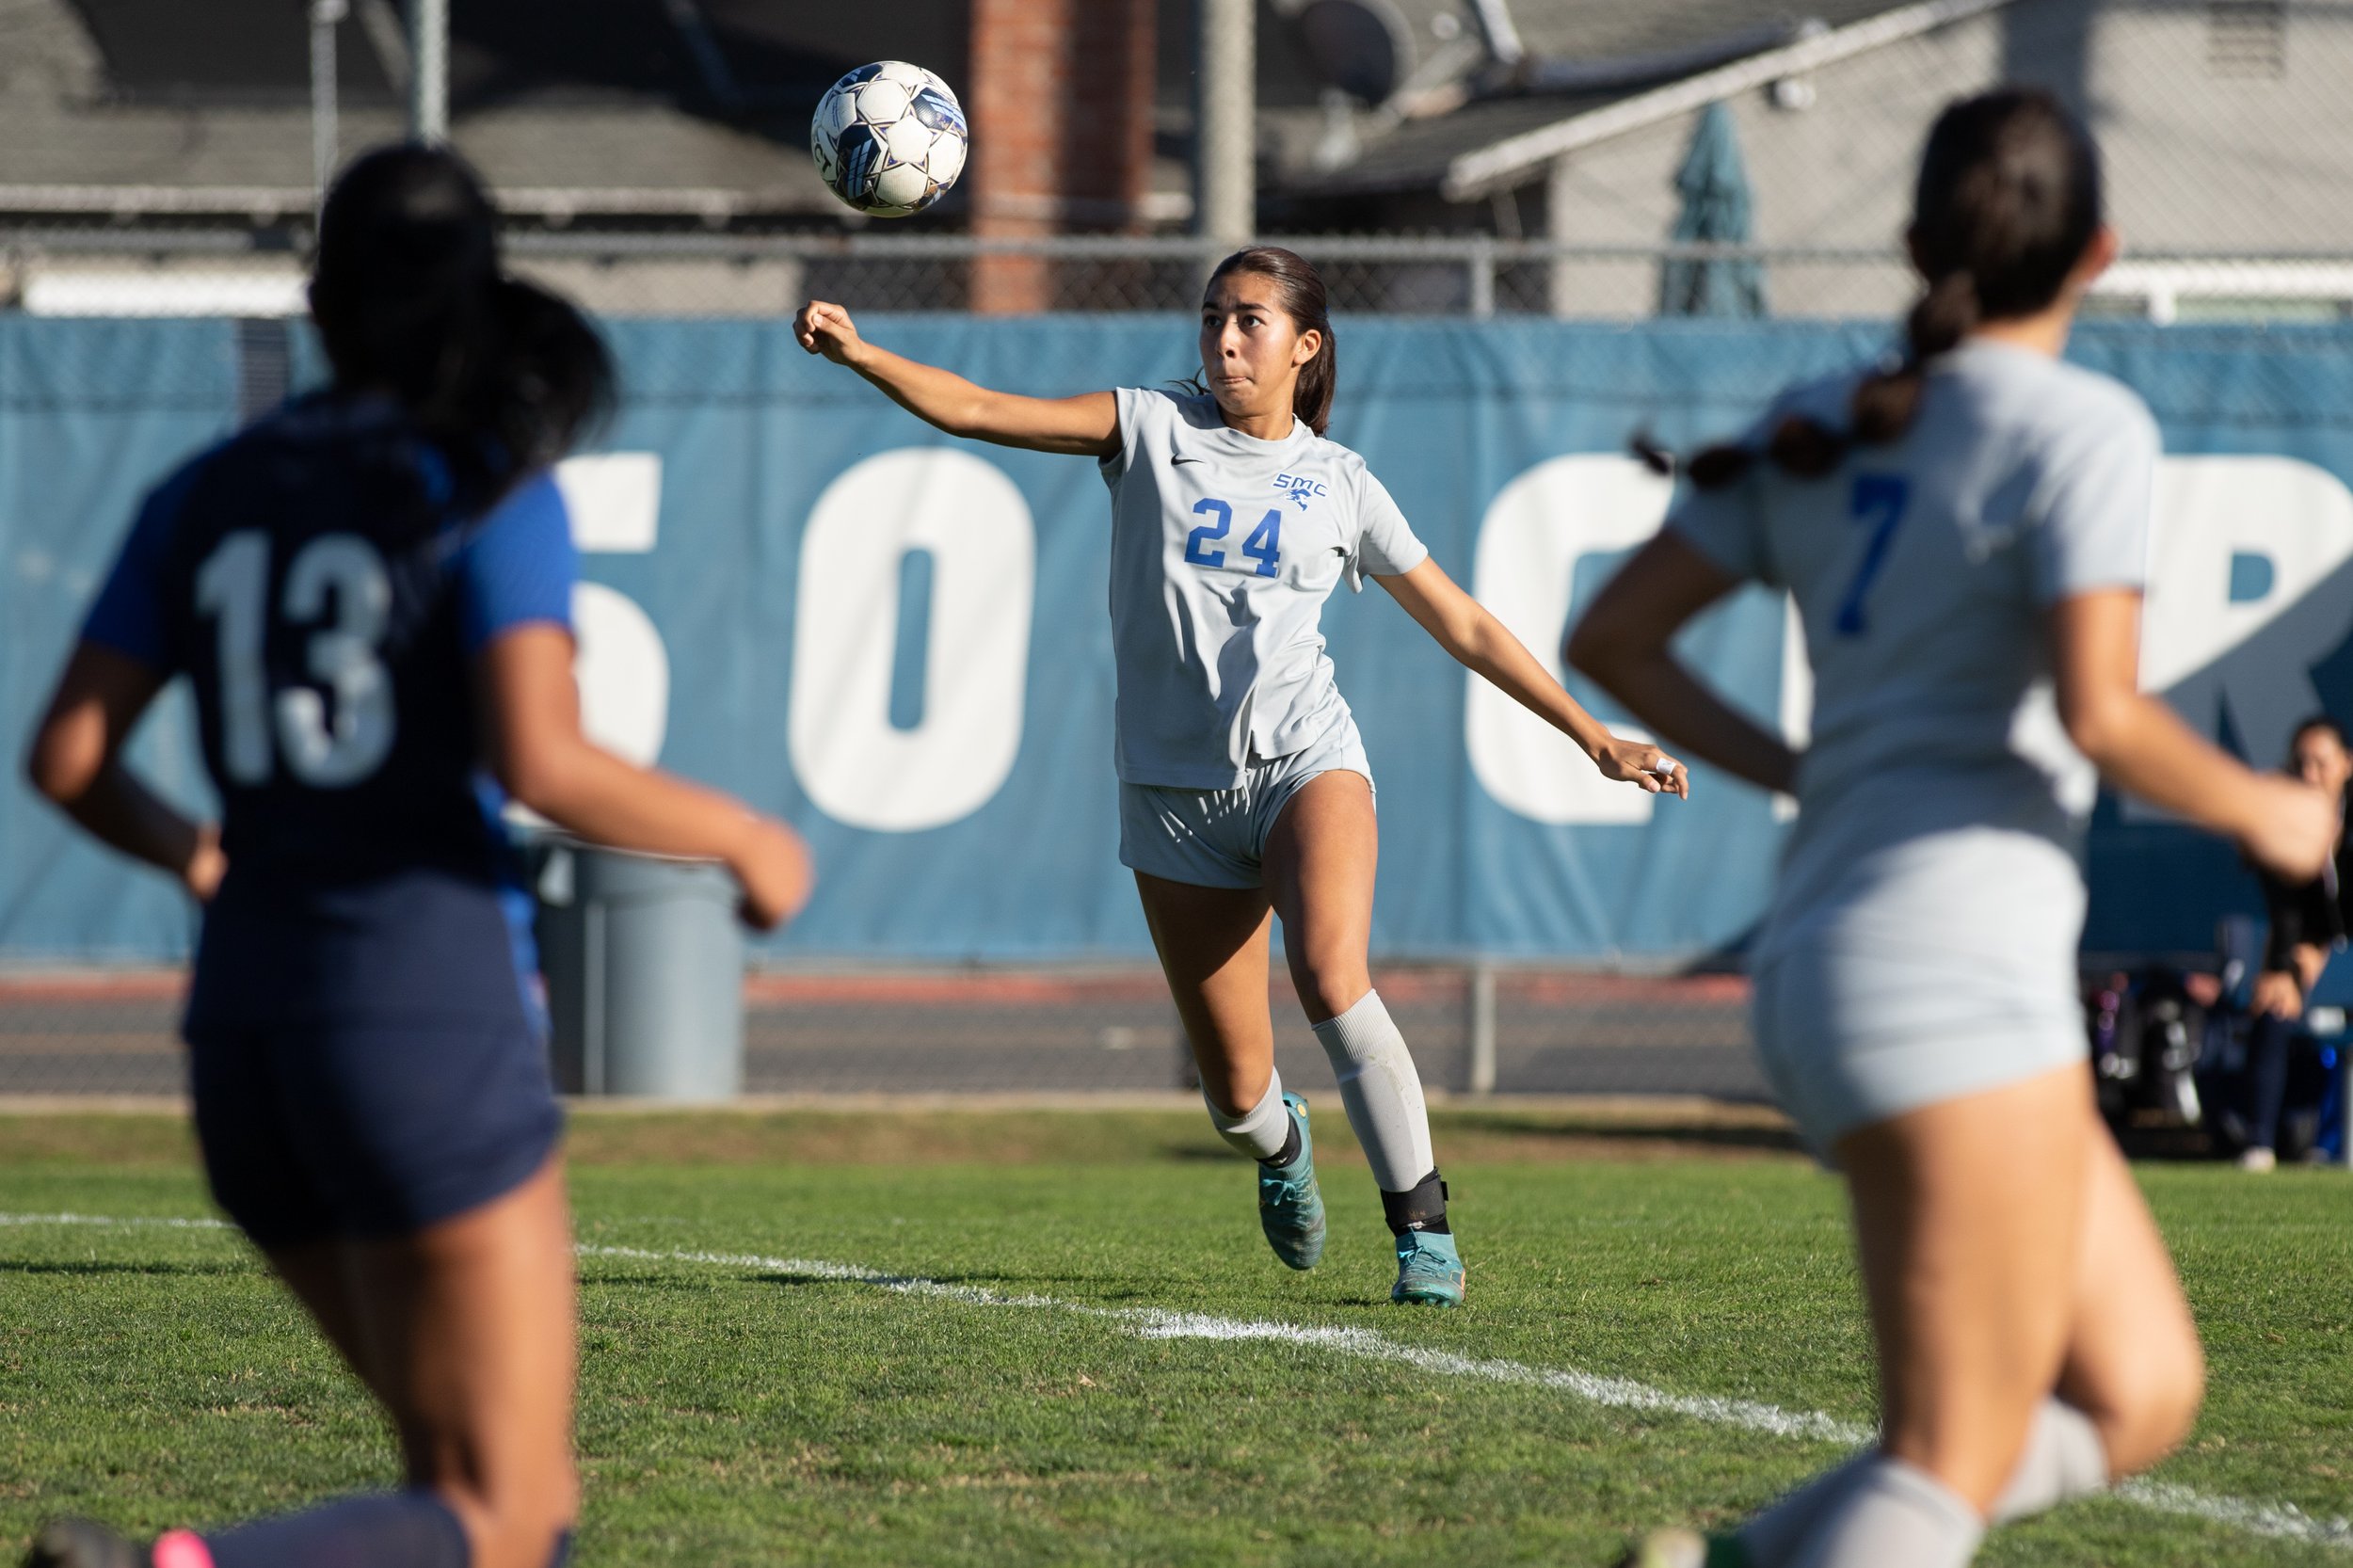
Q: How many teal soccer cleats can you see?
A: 2